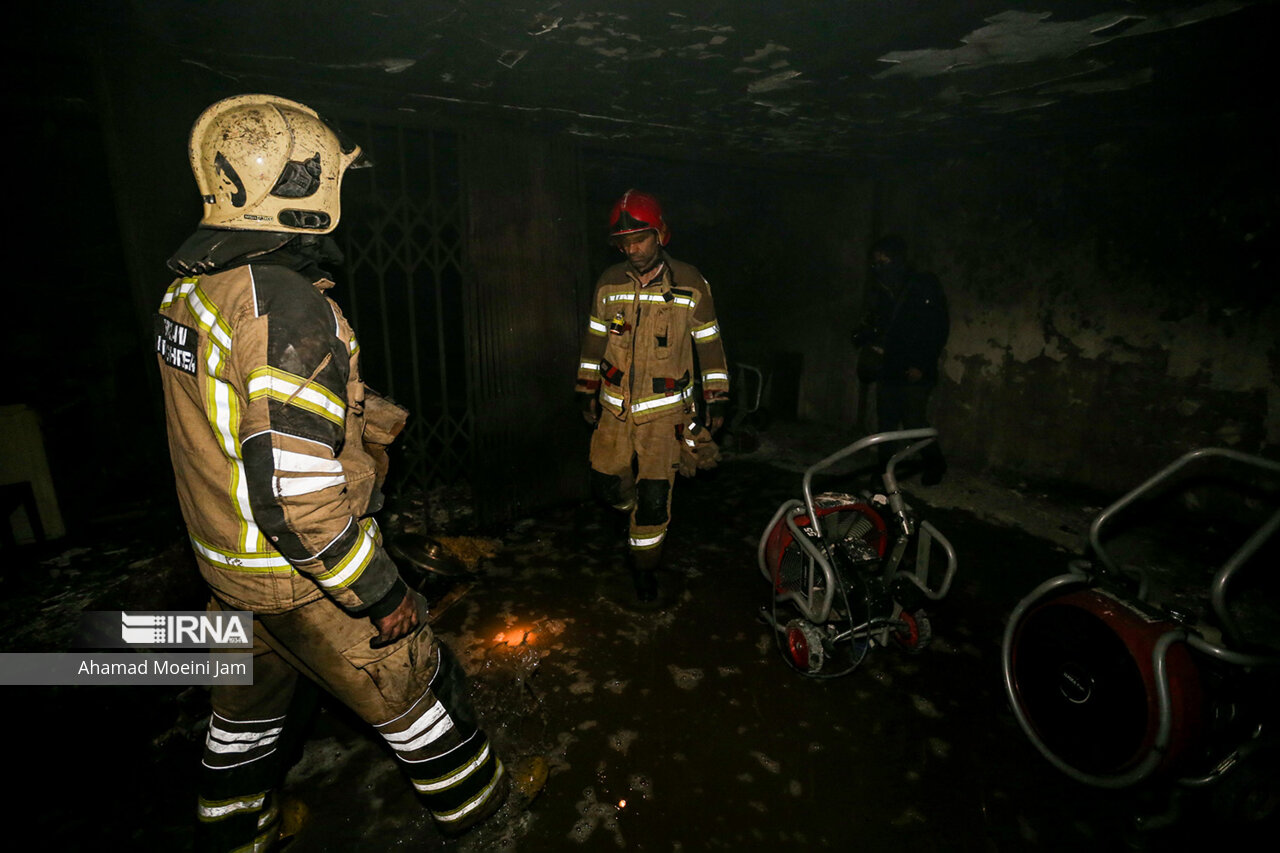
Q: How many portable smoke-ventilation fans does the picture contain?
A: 2